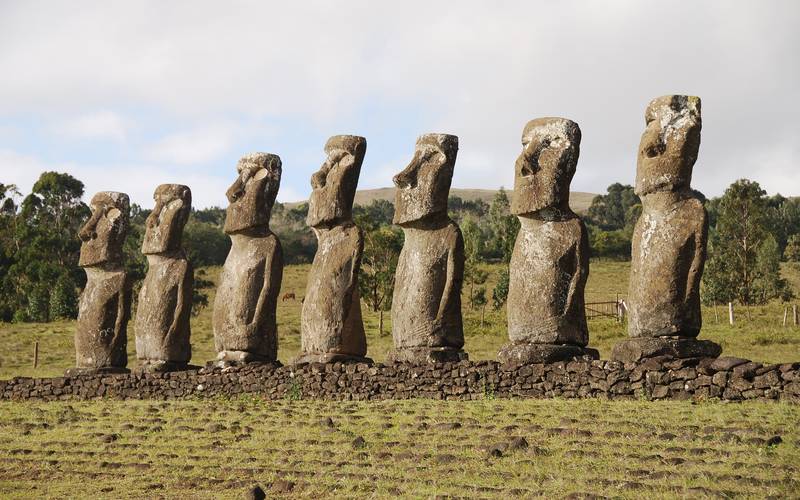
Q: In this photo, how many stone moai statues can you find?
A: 7